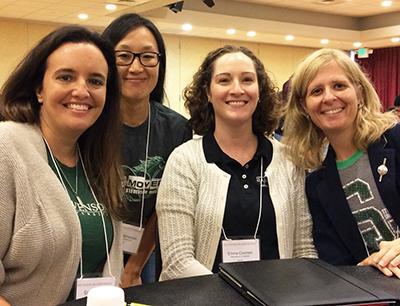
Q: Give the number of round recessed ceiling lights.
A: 10